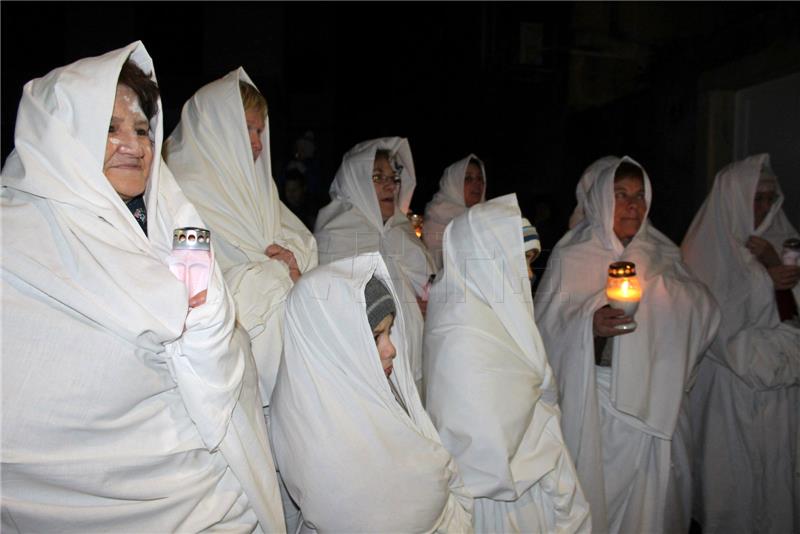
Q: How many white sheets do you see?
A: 8